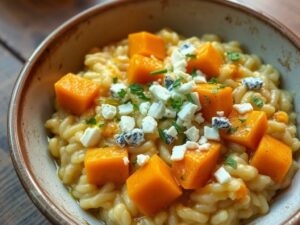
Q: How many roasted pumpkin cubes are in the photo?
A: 10